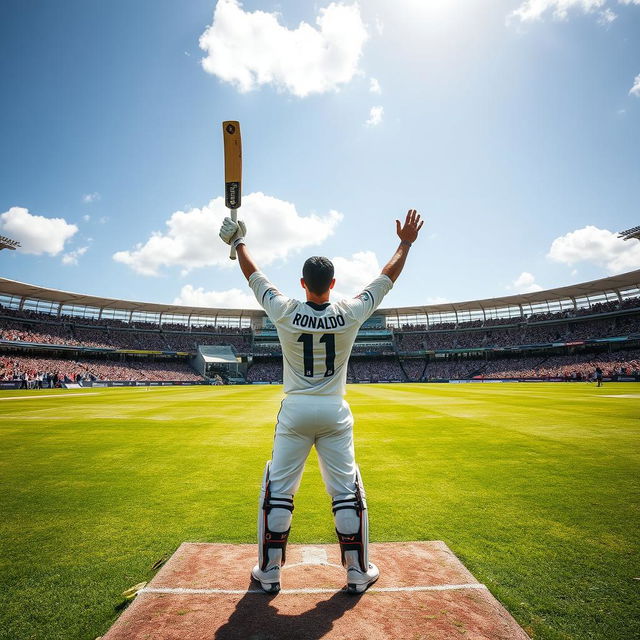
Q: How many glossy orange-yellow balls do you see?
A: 0